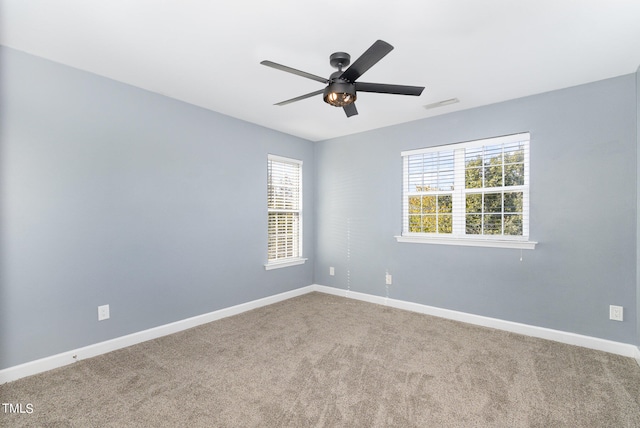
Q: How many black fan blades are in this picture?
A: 5